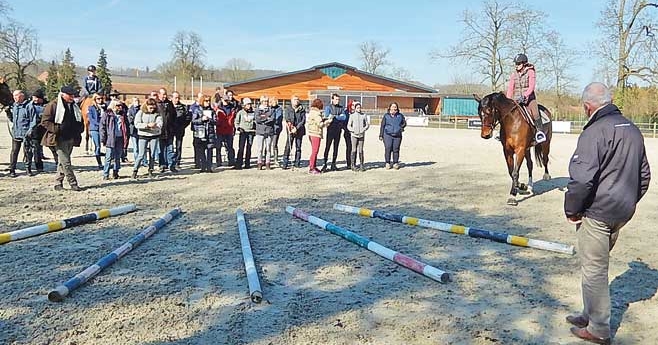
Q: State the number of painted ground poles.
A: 5